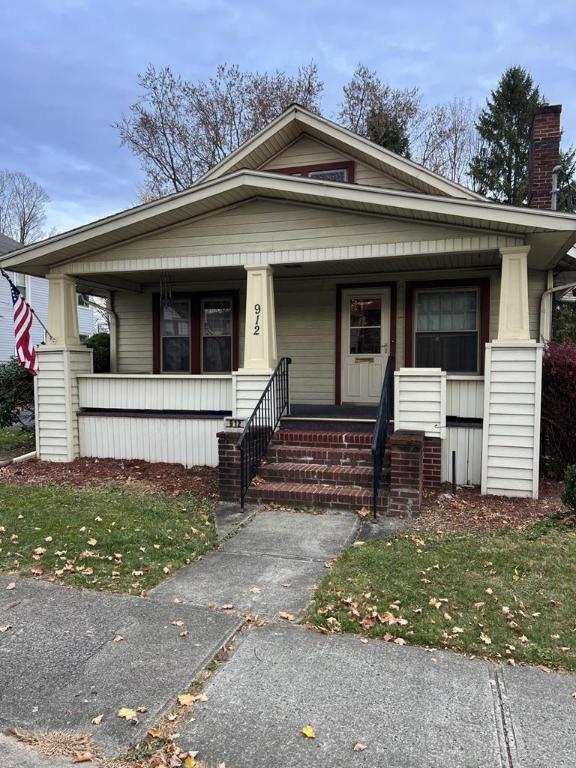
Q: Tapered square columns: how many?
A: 3